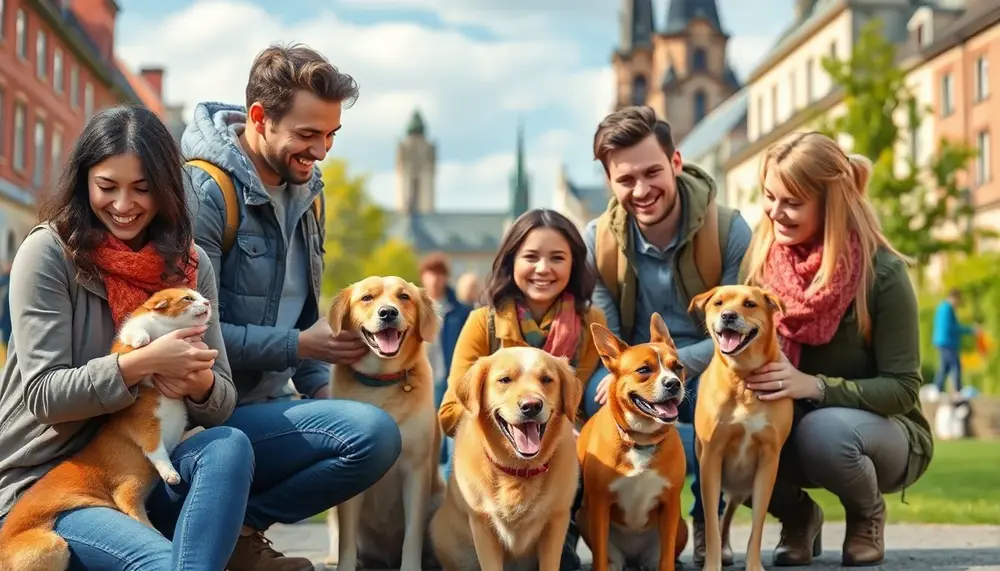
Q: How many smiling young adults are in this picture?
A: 5